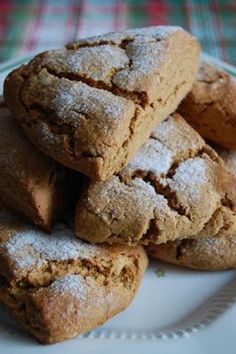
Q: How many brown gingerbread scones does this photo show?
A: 6